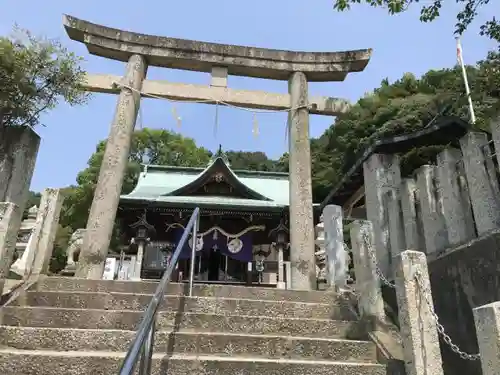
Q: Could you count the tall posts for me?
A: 2